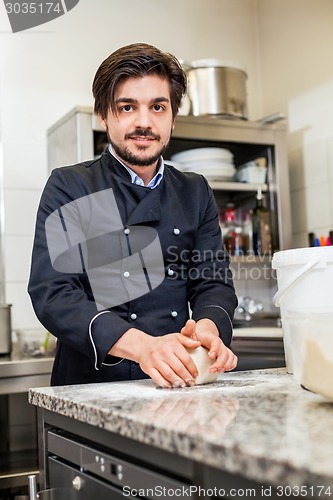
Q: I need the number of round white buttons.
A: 6